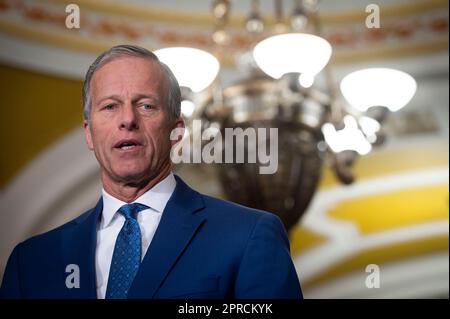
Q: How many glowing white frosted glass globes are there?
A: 3